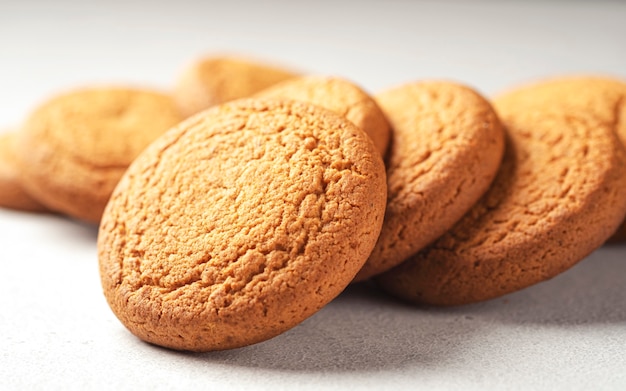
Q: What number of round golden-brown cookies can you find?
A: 8